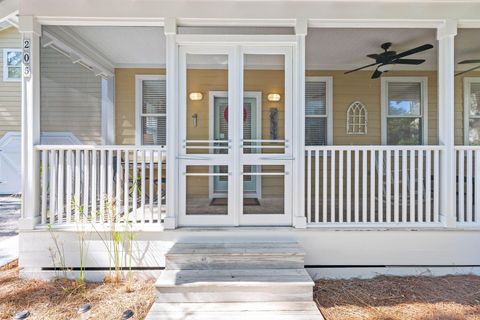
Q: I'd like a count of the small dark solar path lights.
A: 3